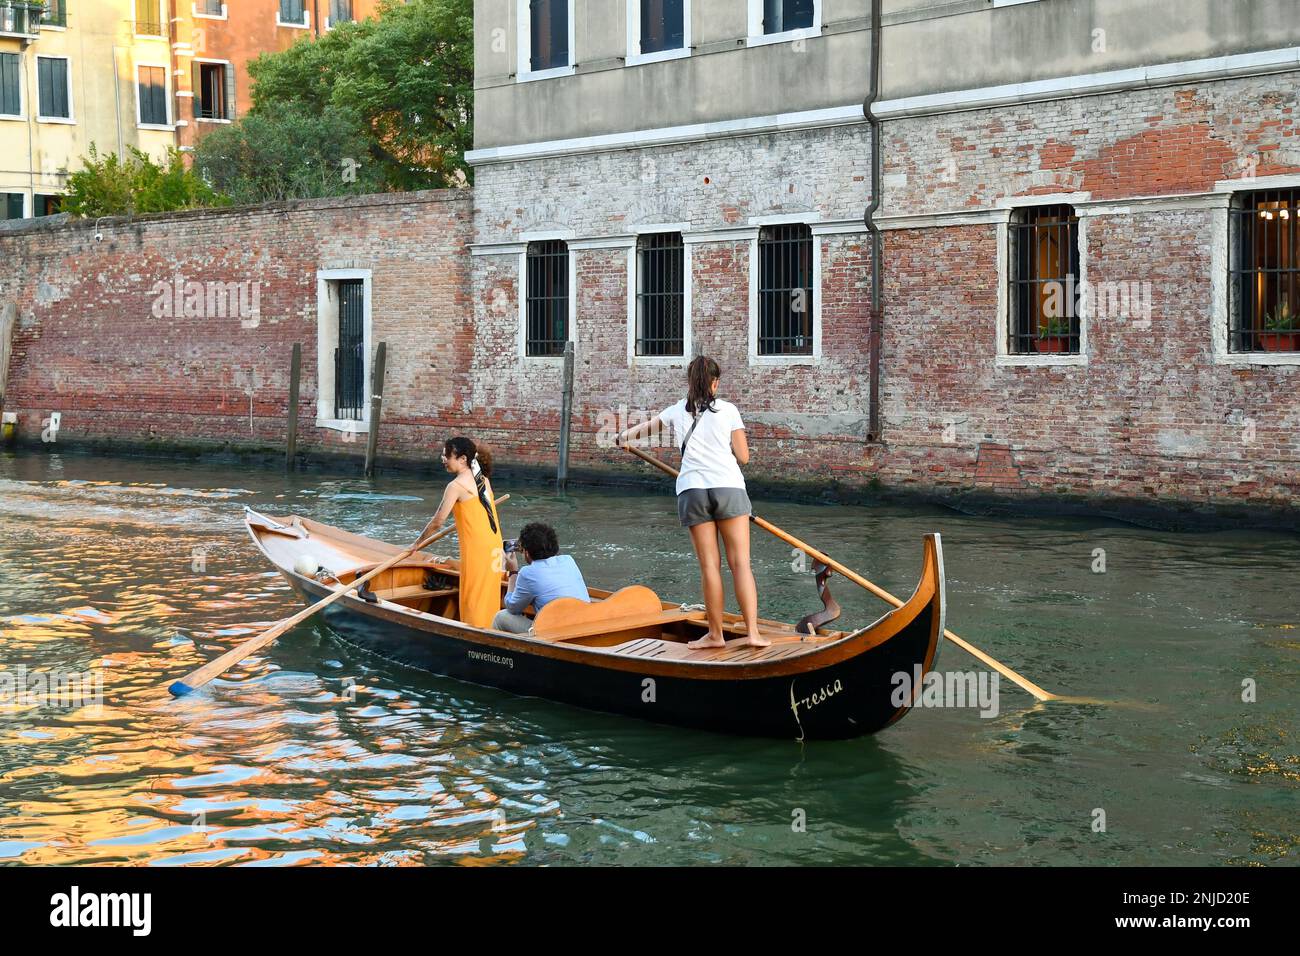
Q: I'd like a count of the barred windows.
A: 5